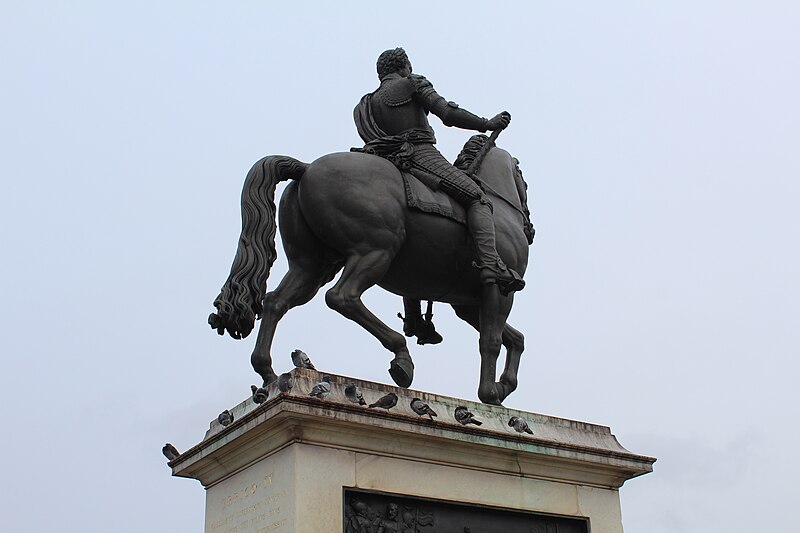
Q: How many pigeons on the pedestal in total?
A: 11